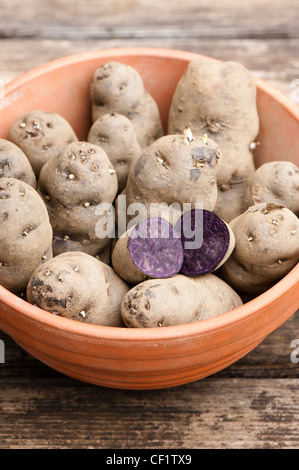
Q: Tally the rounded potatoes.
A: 12